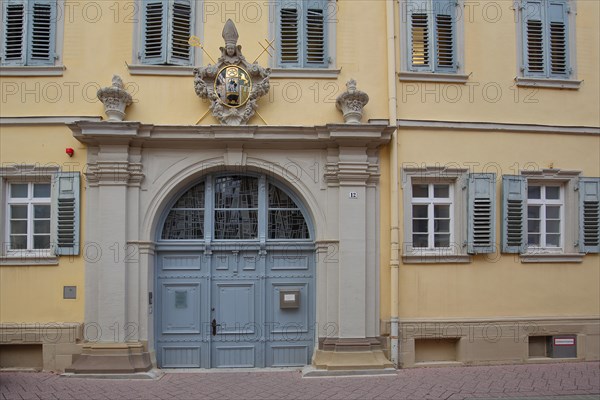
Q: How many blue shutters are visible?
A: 14